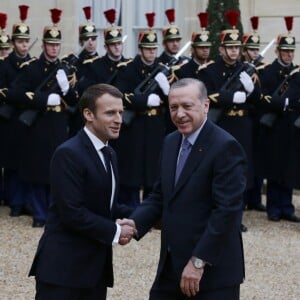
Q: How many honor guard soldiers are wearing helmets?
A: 11